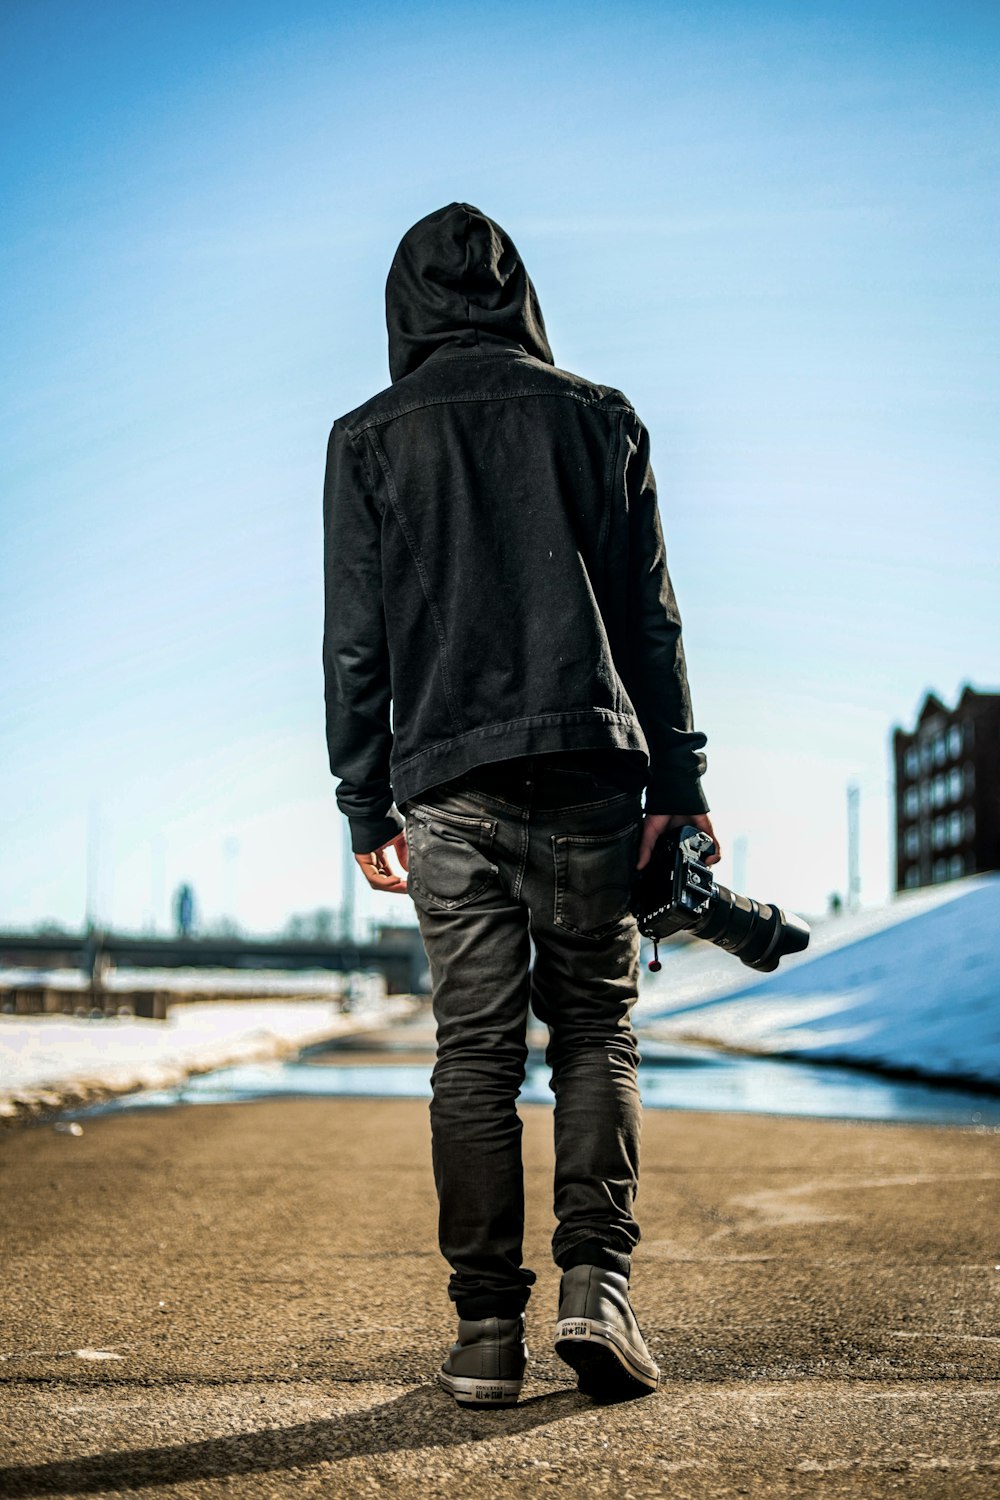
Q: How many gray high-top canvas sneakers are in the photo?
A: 2